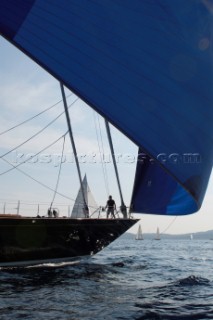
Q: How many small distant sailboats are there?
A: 3